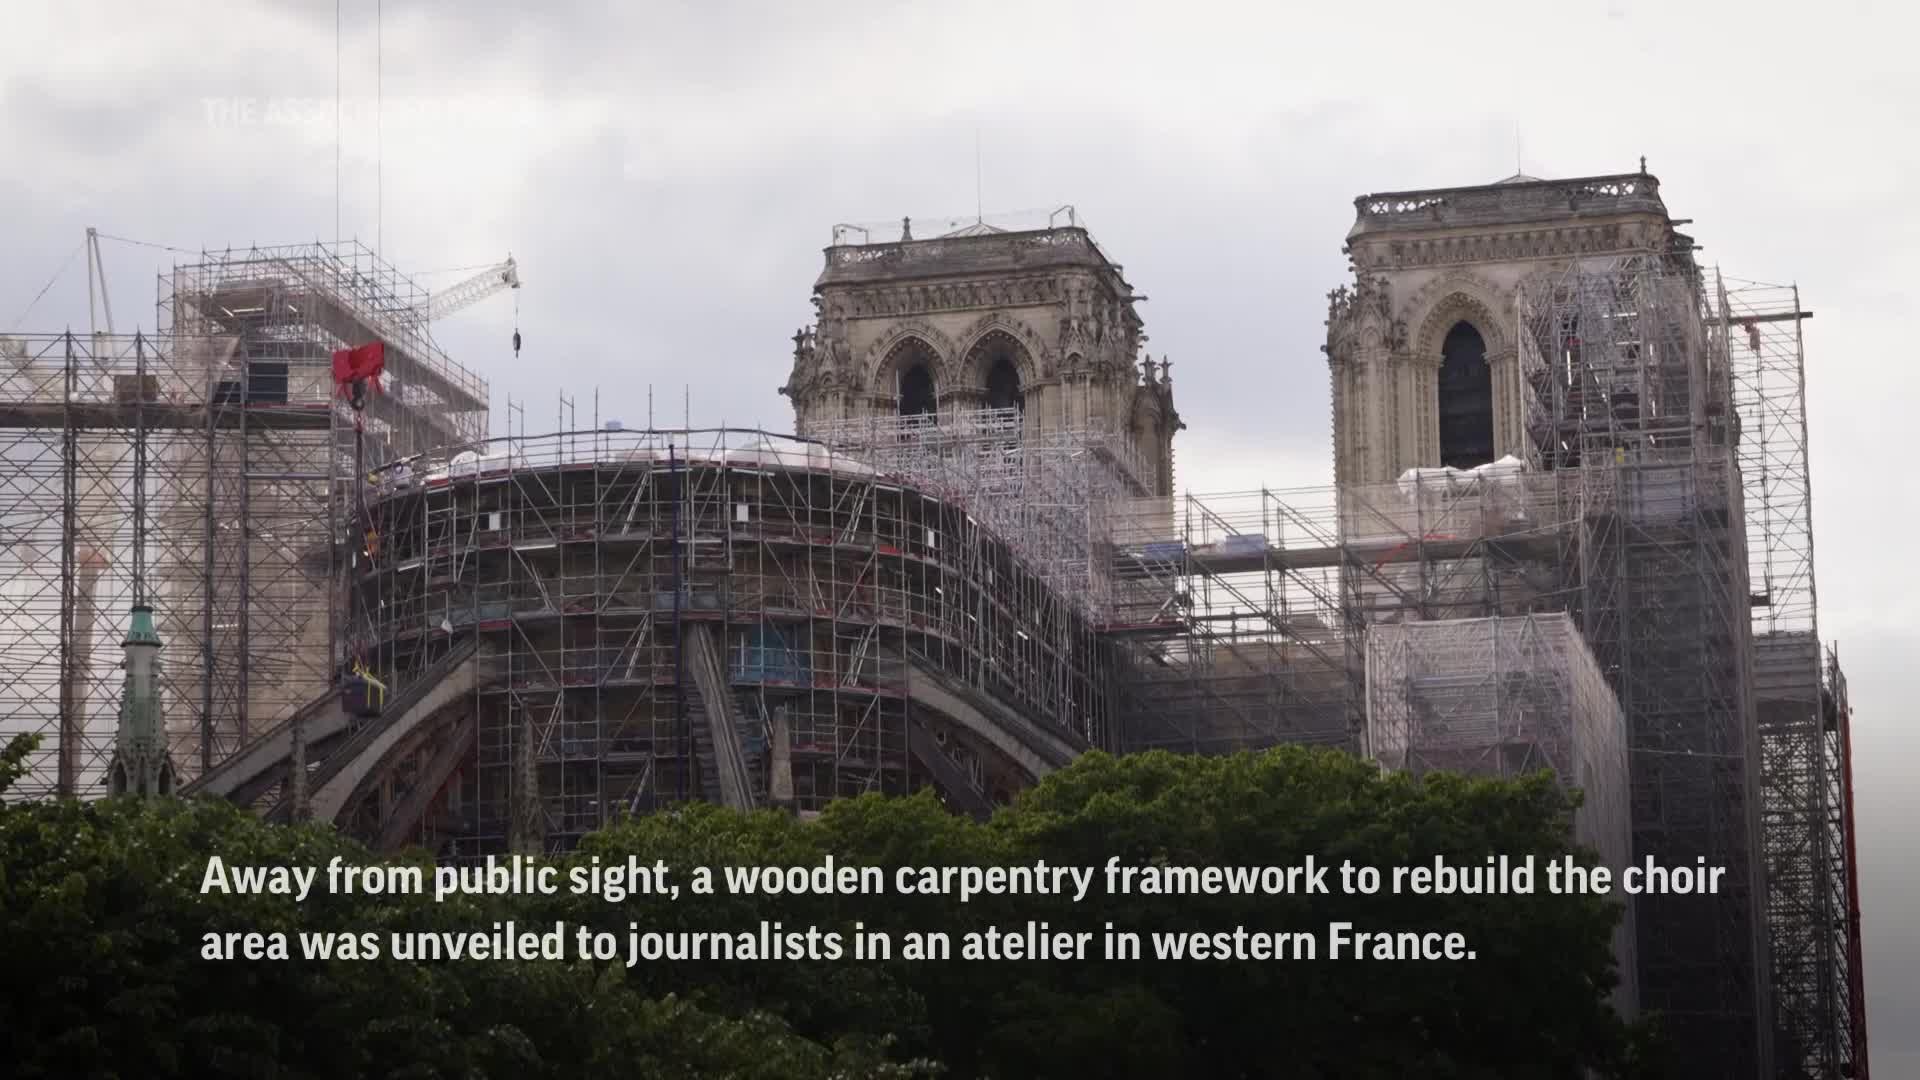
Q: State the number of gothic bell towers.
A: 2